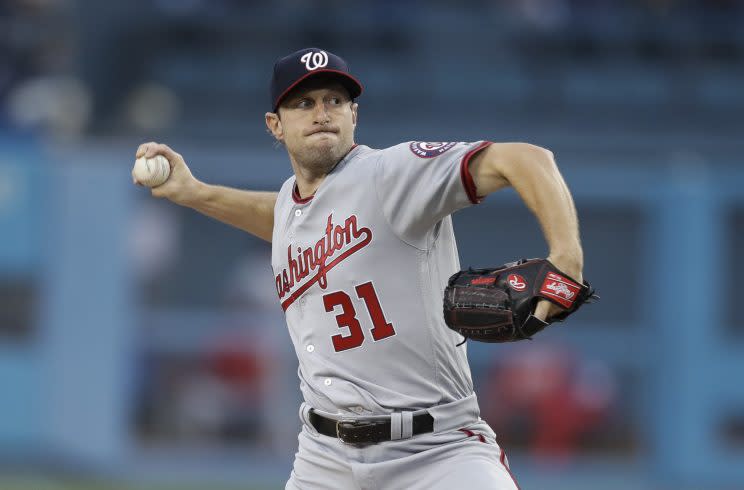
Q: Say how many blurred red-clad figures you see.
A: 2